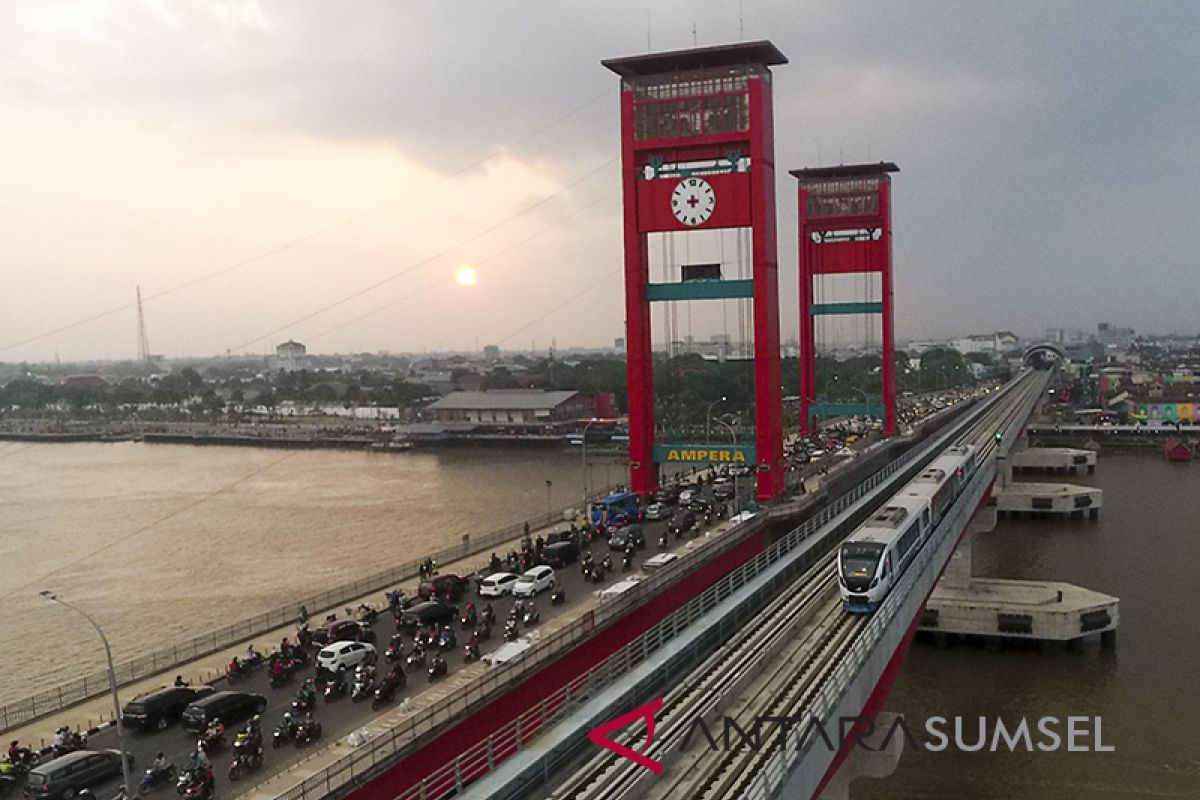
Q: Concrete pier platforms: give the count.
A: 3